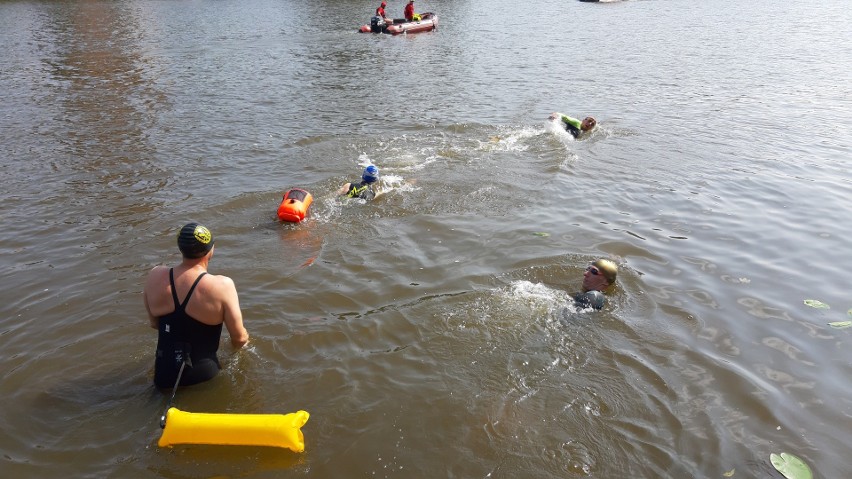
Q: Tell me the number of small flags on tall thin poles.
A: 0